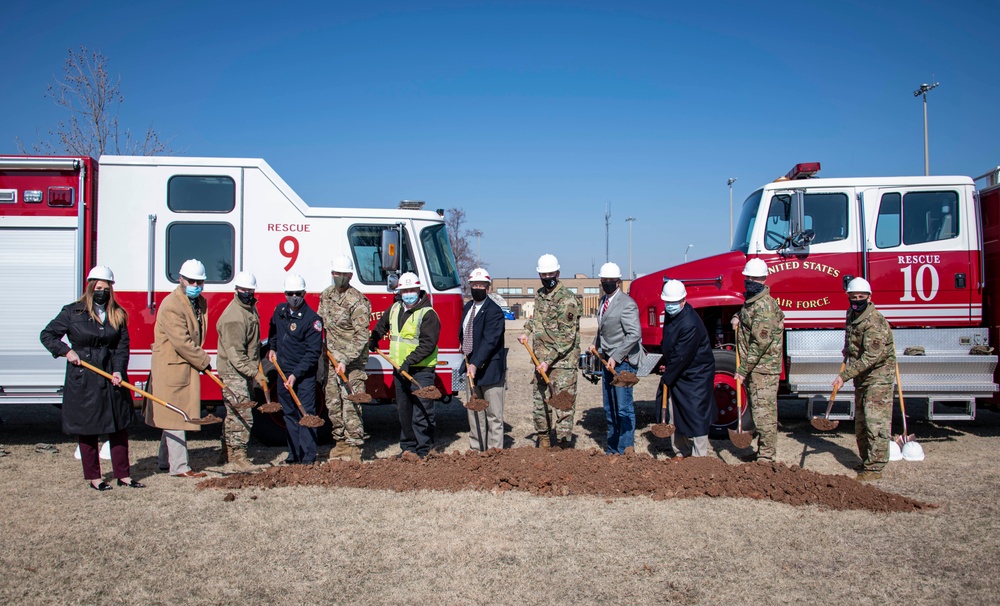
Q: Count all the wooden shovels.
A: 13